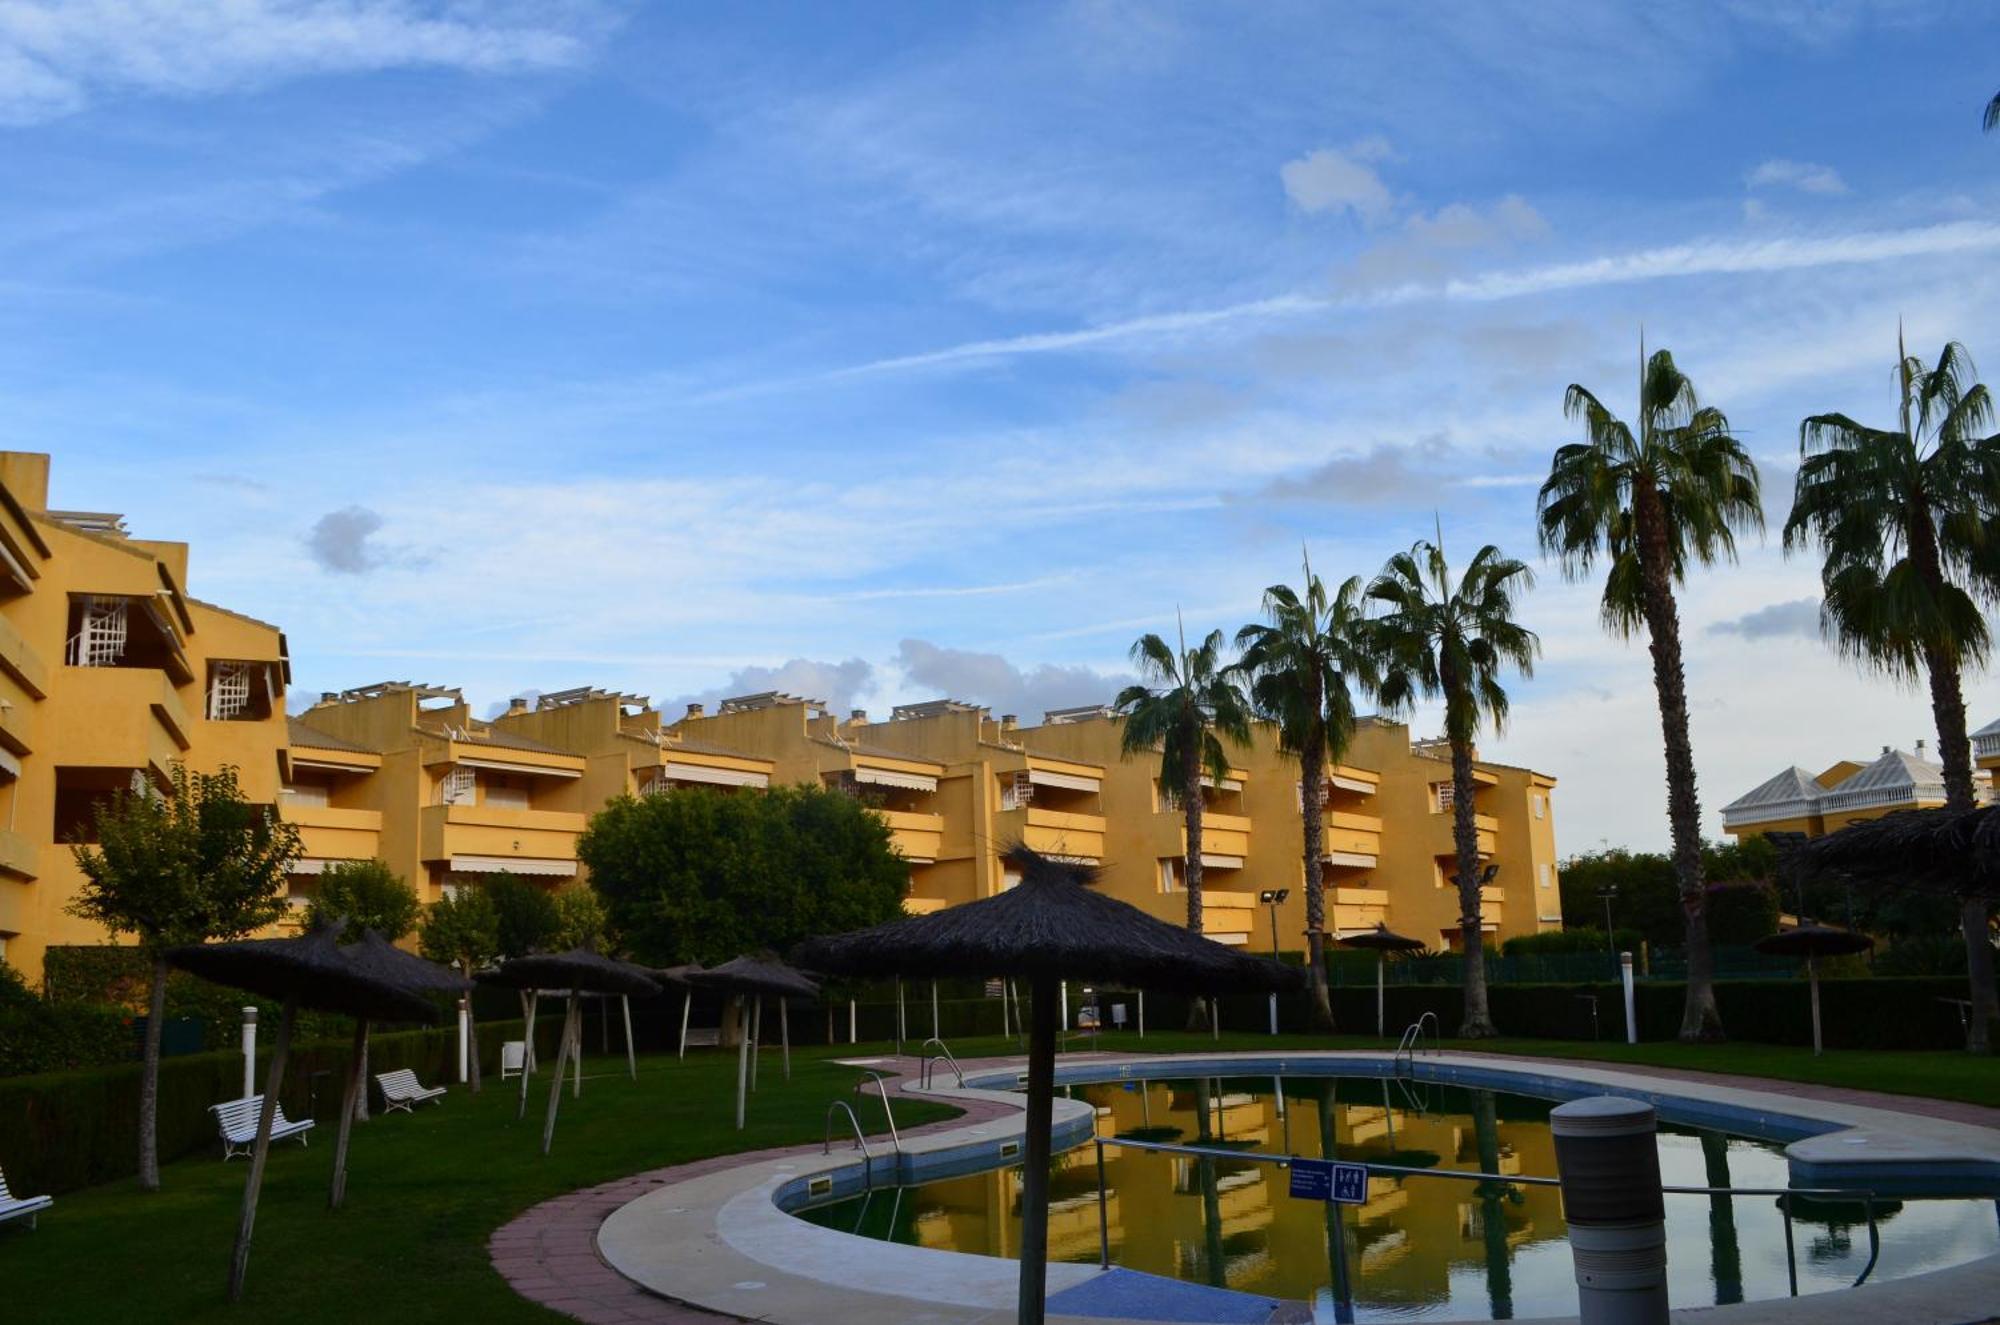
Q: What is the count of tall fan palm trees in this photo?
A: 5